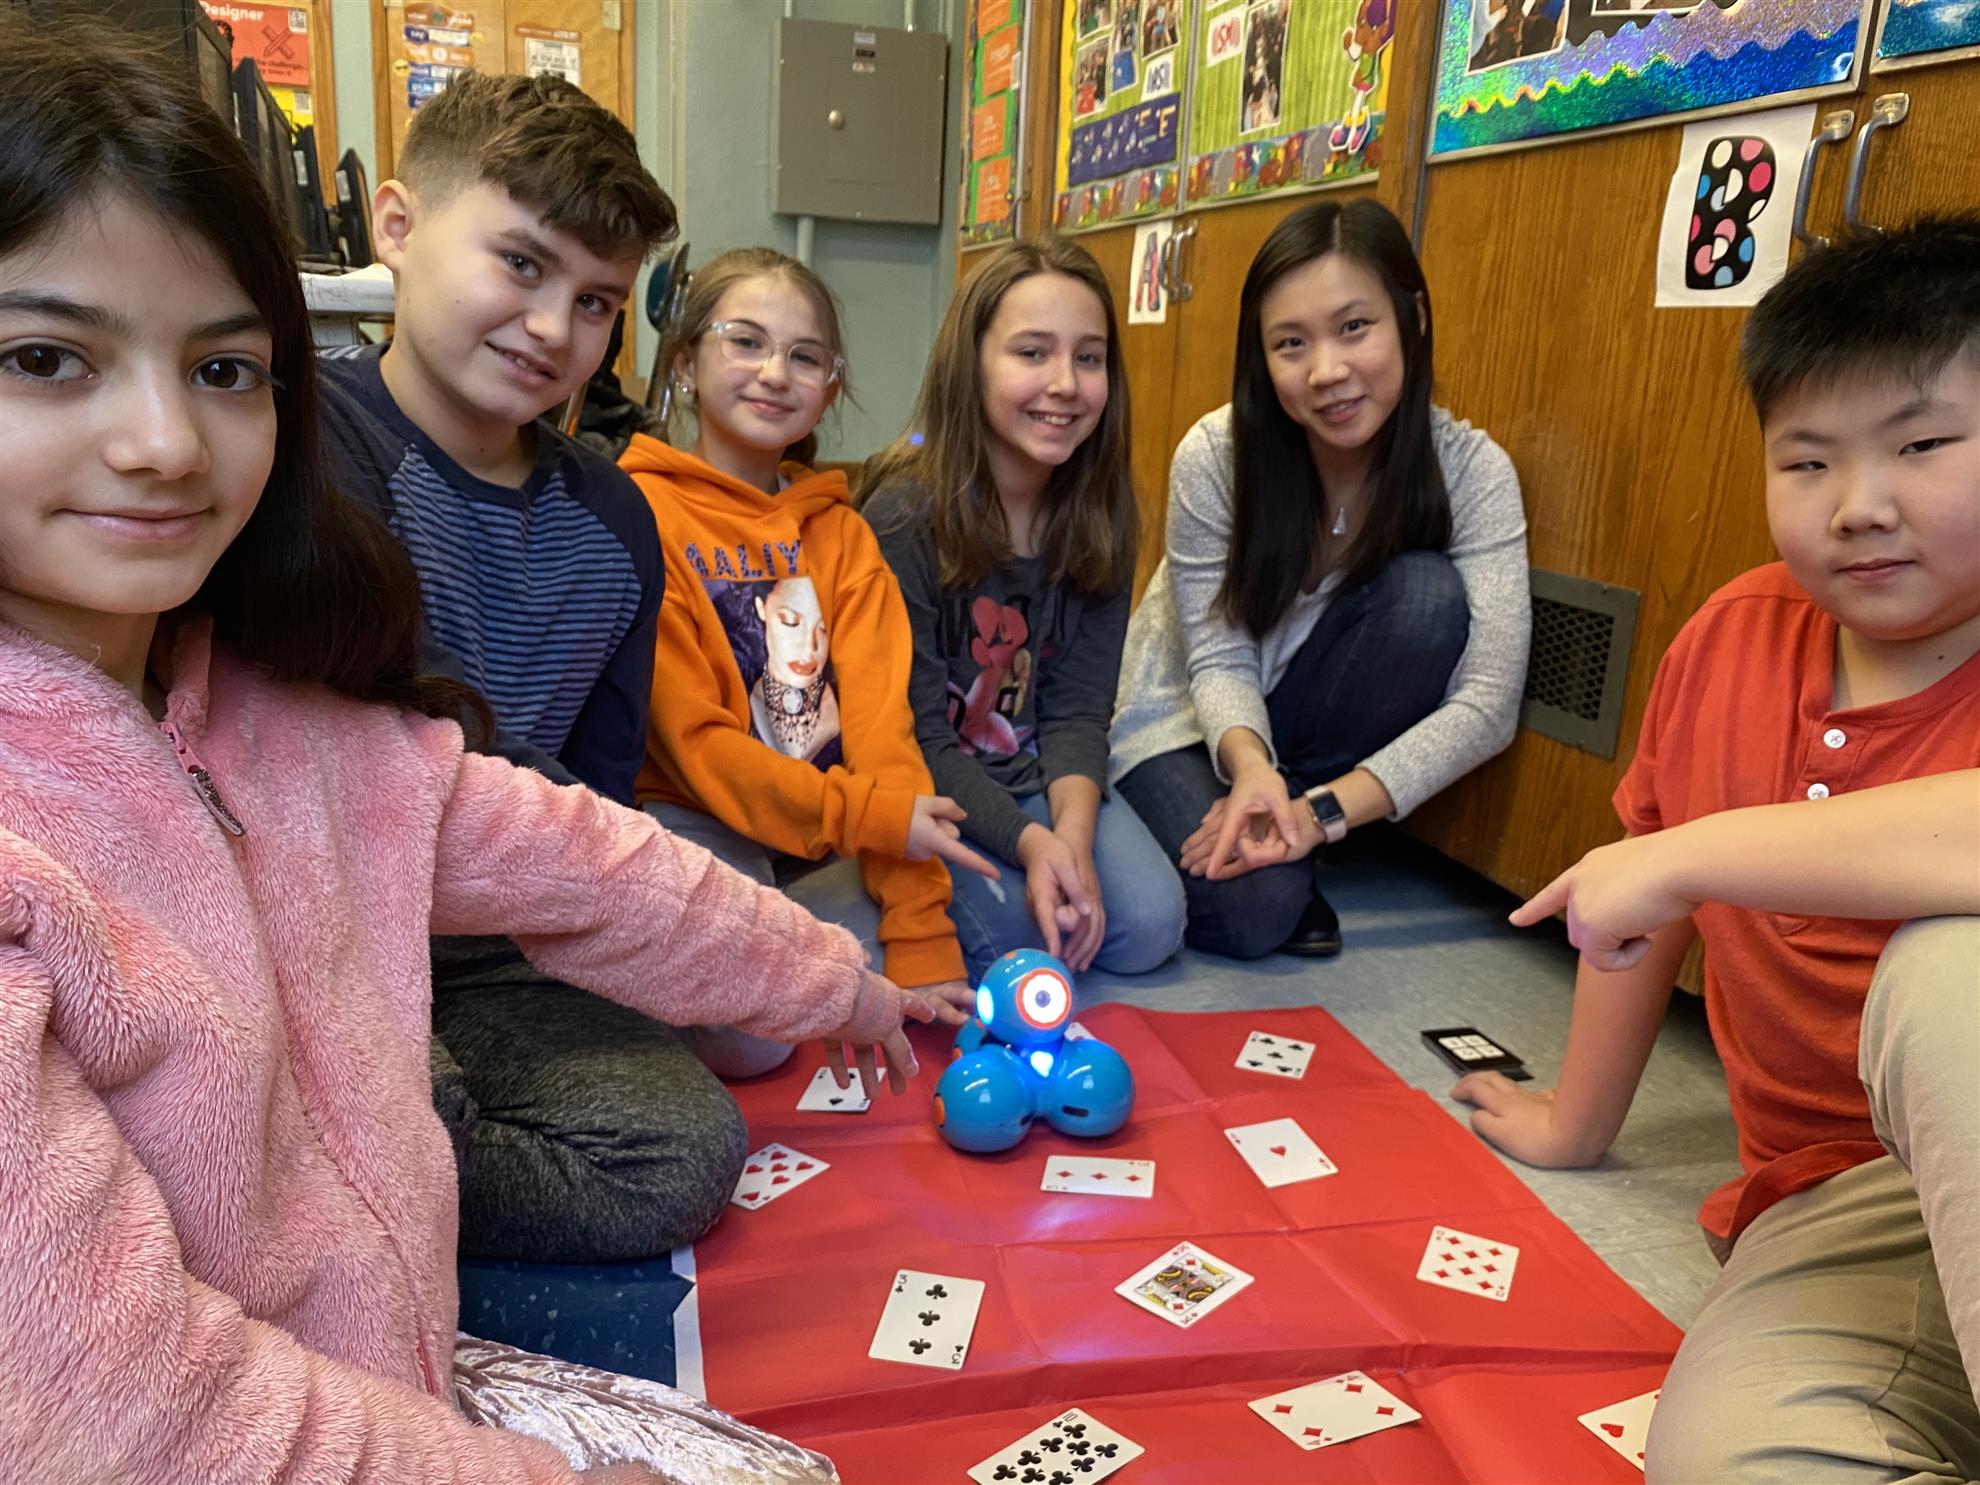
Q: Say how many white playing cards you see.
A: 12